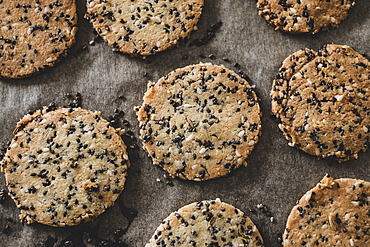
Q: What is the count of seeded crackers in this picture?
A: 8